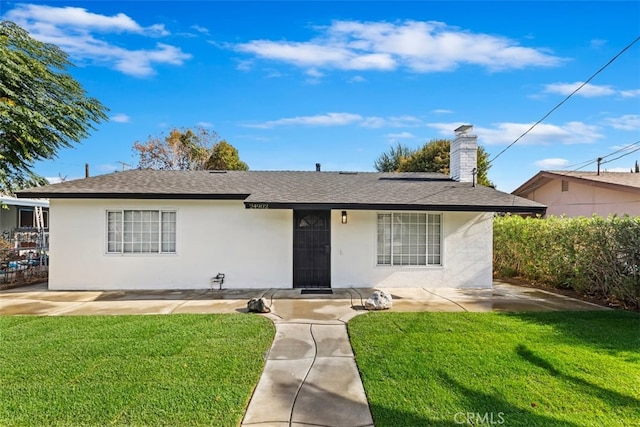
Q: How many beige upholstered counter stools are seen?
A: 0